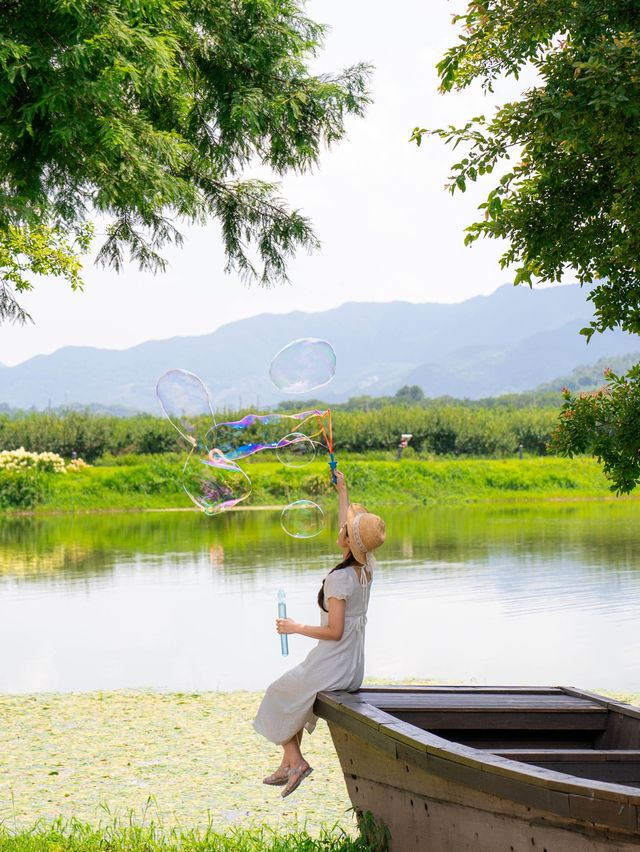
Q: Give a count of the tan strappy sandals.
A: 2